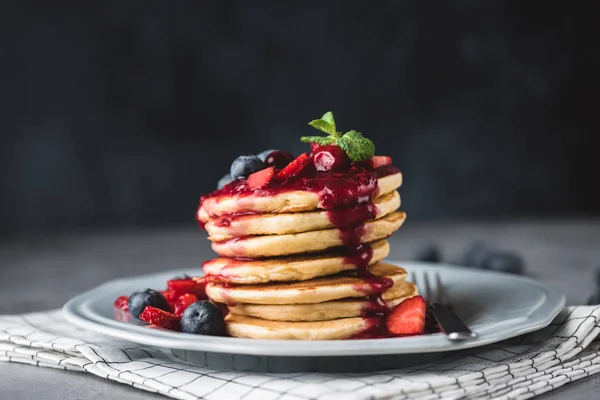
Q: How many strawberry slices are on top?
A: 3